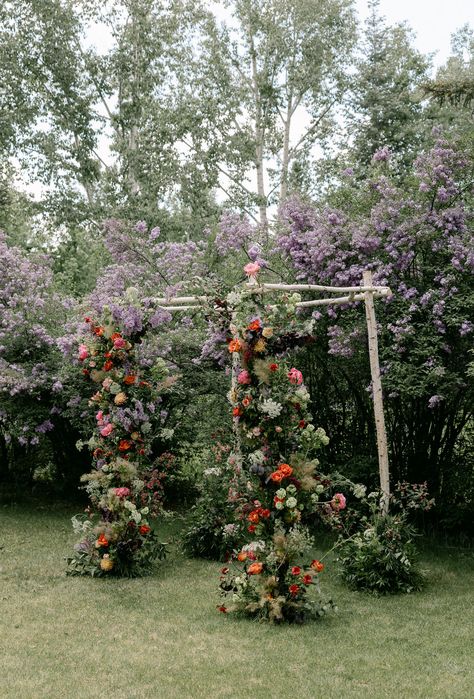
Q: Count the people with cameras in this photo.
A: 0